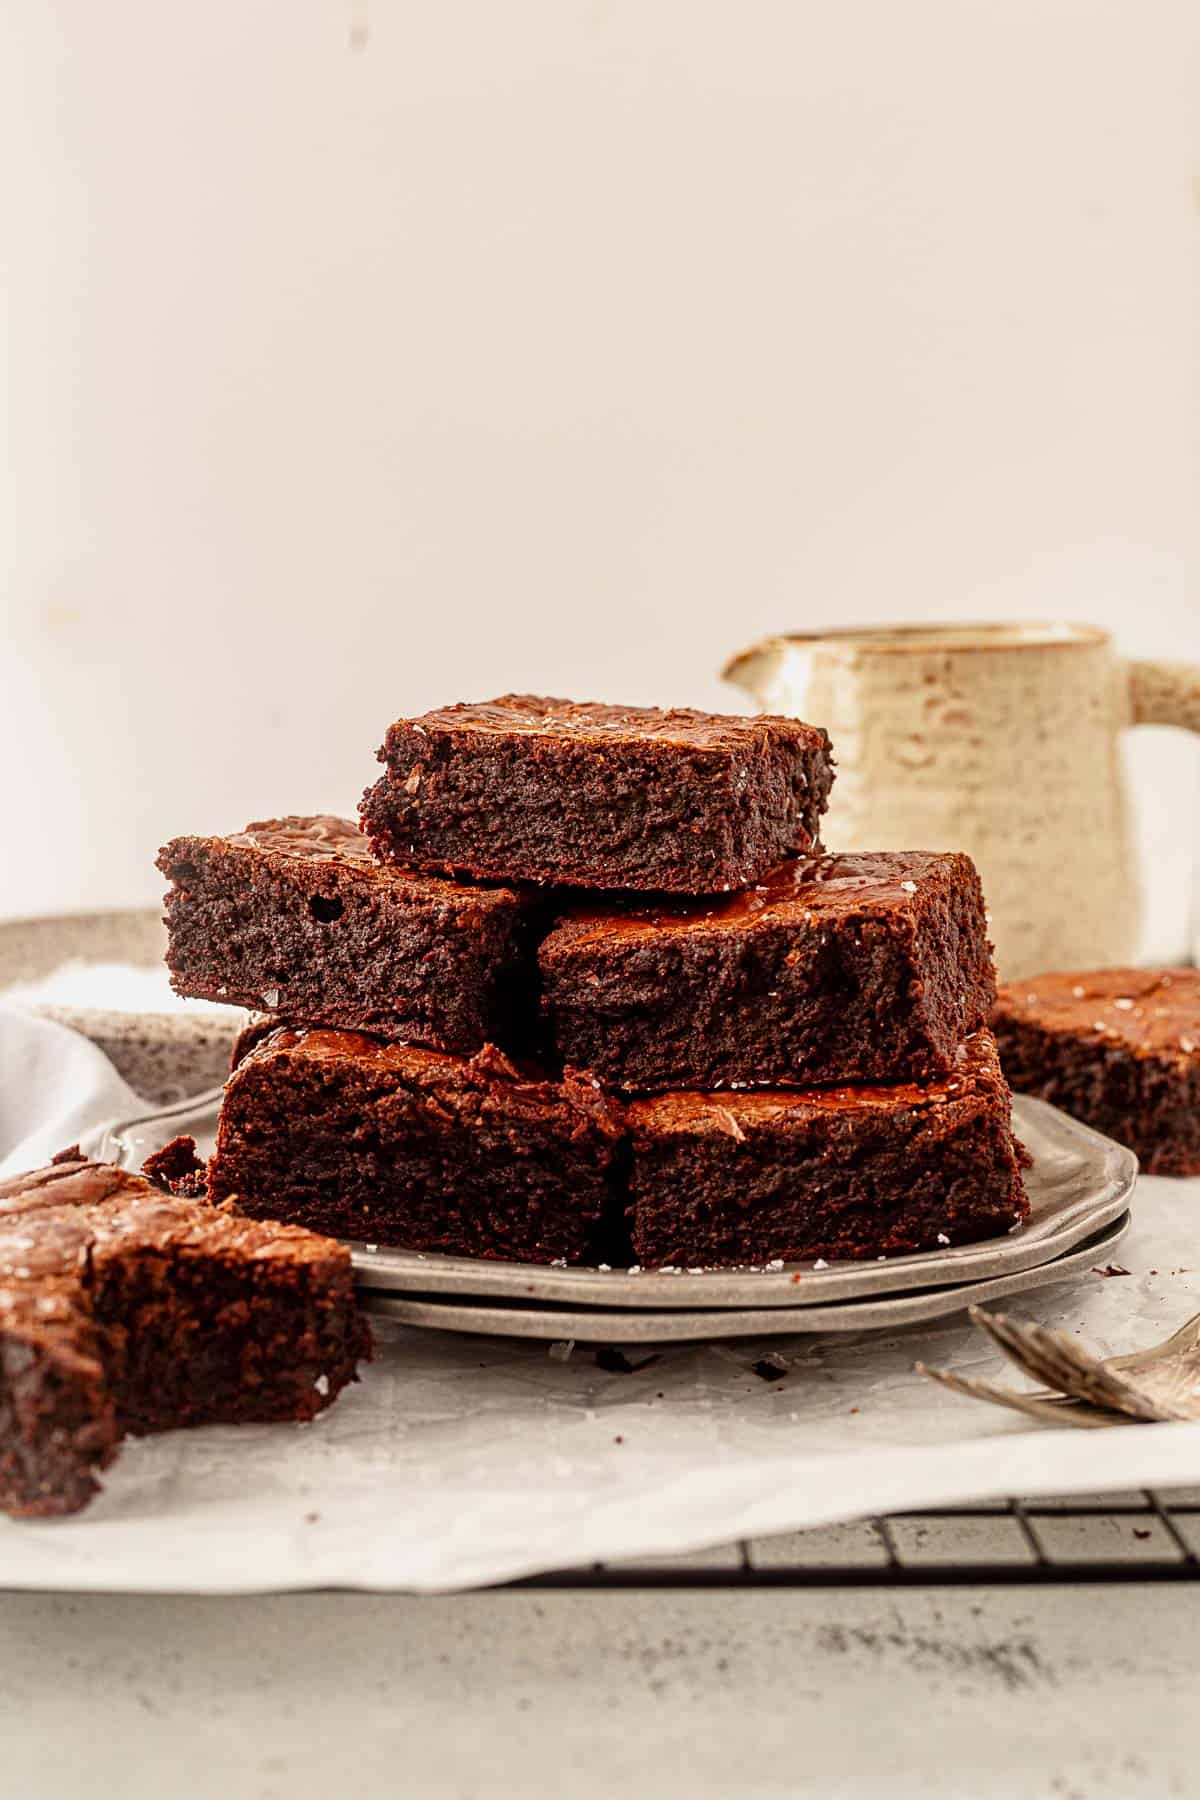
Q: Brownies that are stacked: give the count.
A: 5